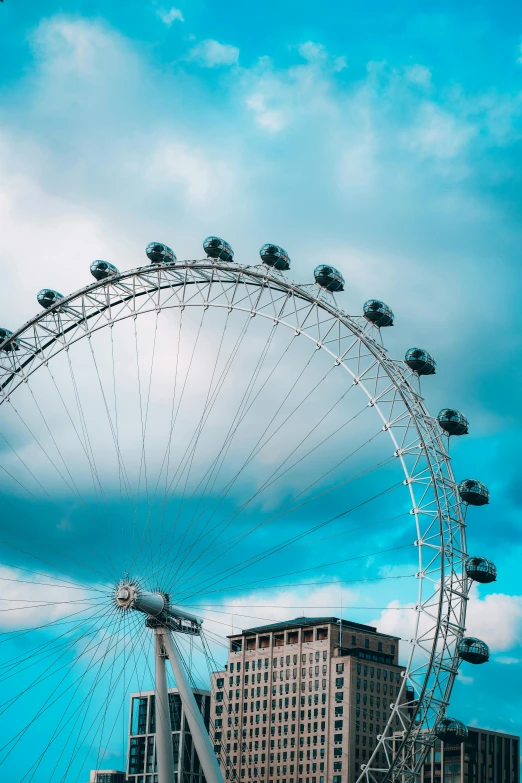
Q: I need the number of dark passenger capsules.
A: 14